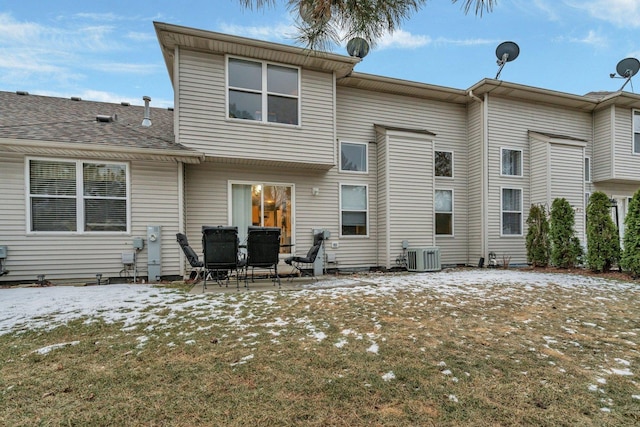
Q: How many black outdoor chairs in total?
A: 4